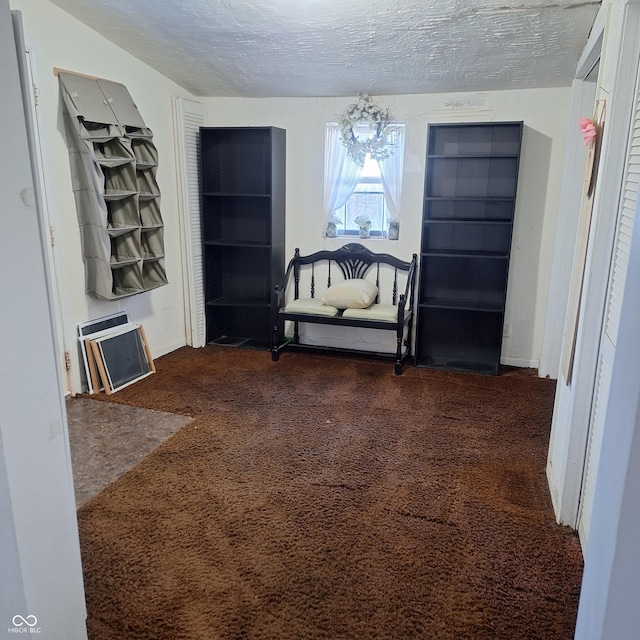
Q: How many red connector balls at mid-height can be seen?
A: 0